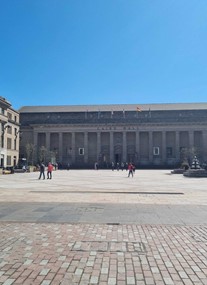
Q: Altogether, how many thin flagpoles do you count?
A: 6